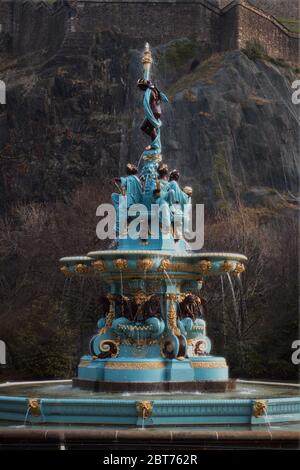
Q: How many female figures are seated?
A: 3